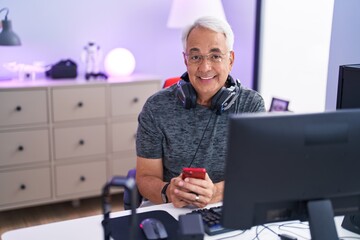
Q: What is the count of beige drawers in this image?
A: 9